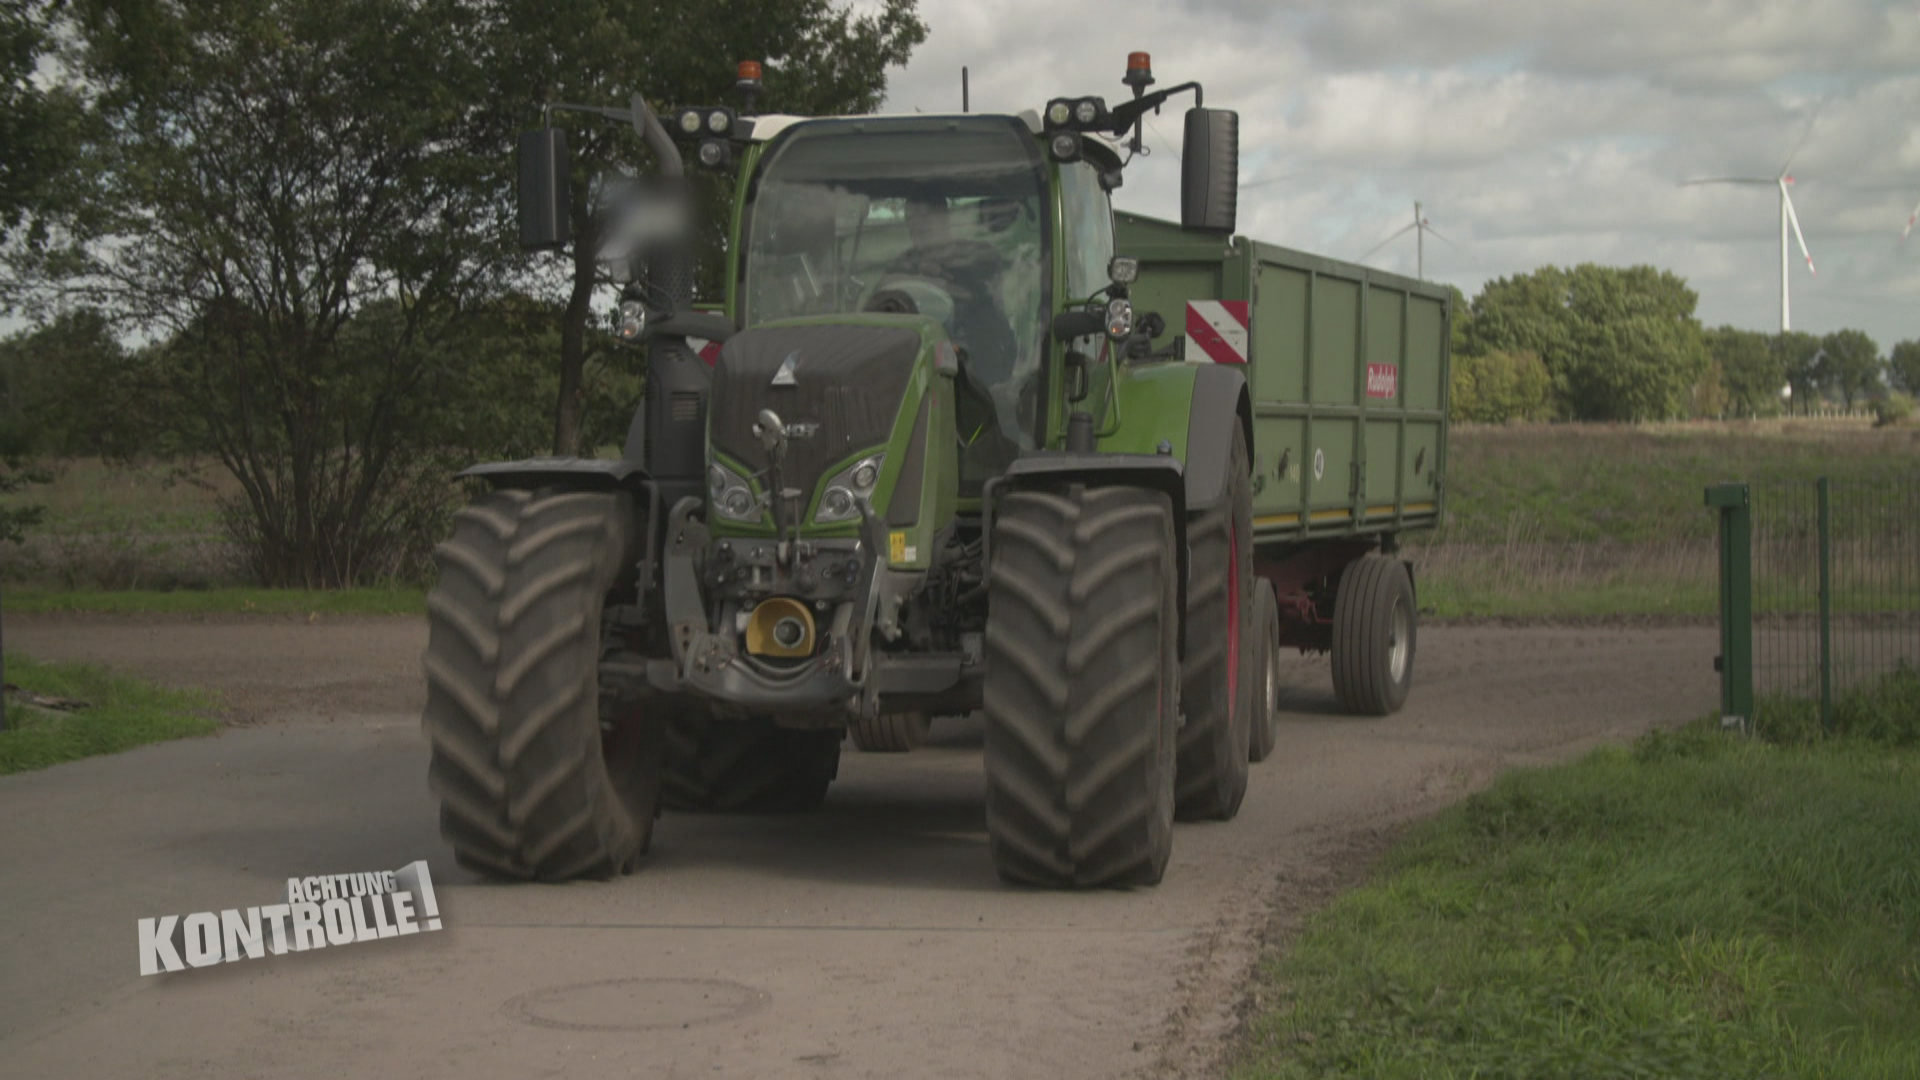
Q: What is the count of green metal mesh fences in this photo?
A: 1